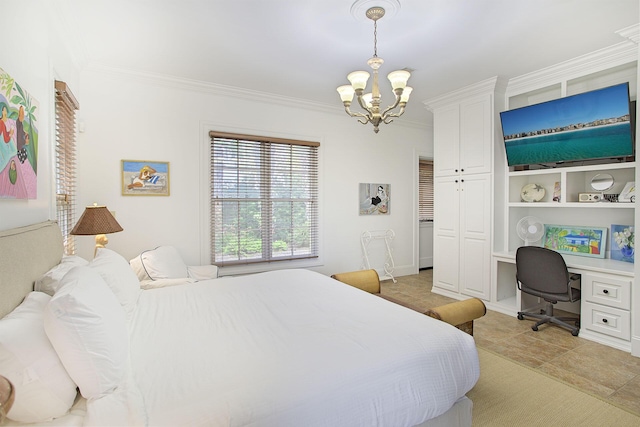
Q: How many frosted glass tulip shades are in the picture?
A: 5